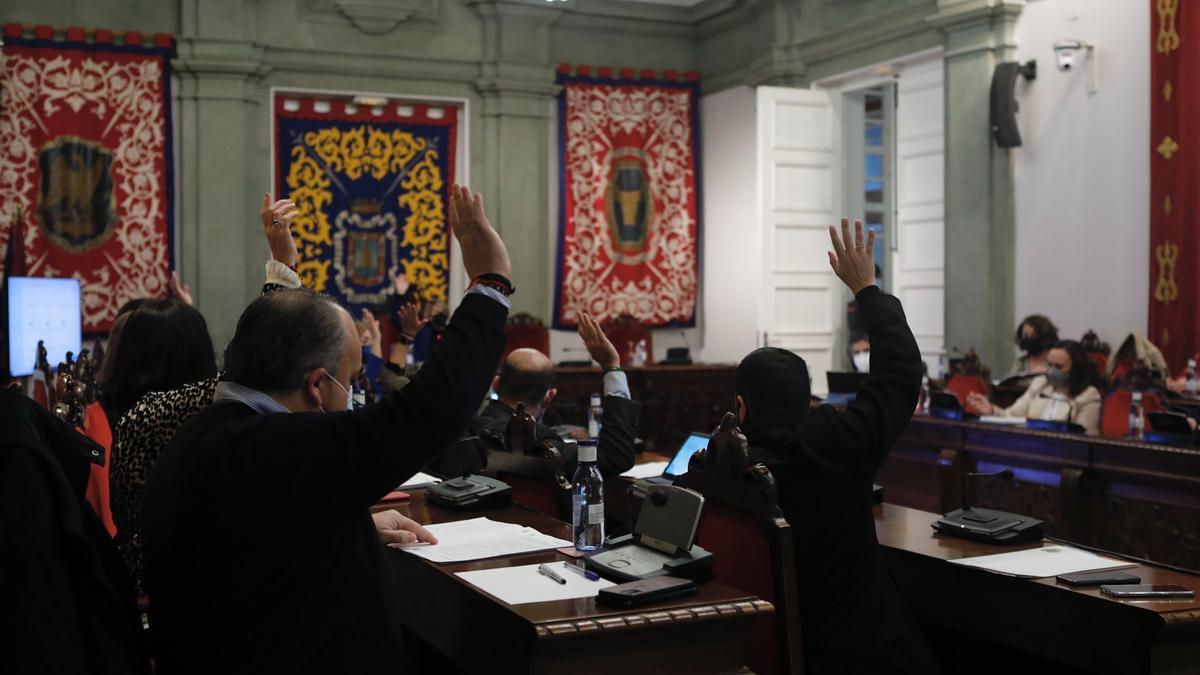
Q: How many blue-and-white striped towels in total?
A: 0